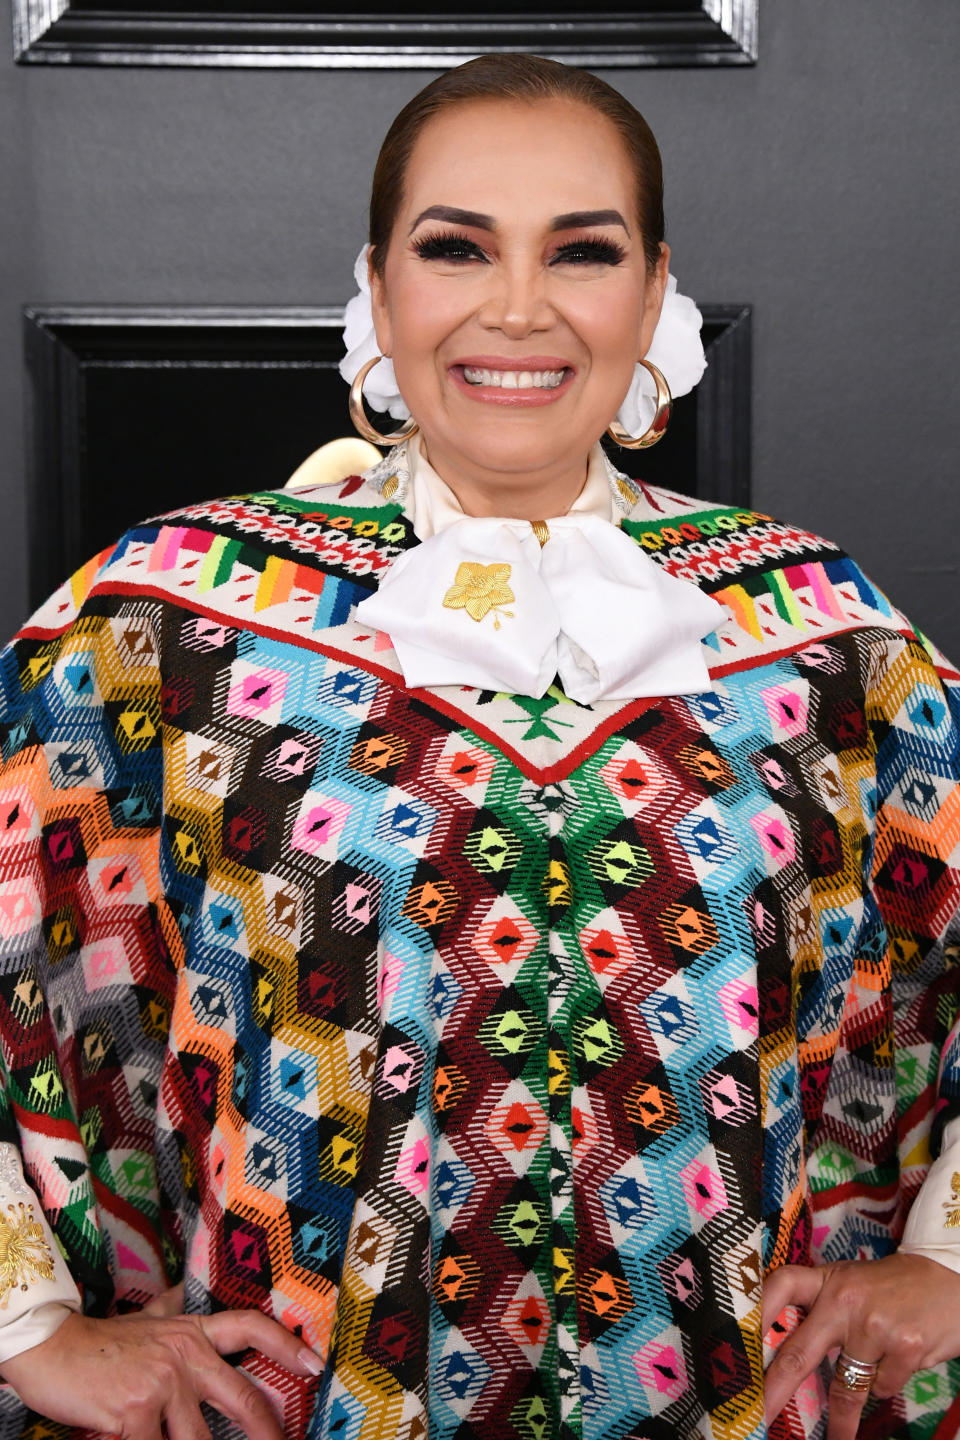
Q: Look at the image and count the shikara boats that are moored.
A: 0